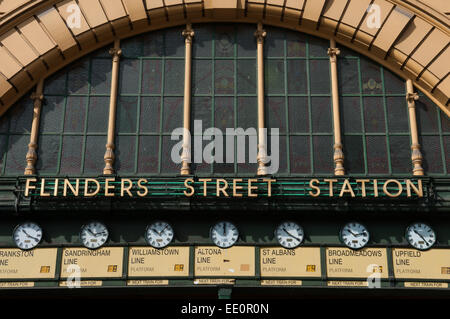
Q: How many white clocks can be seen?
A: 7